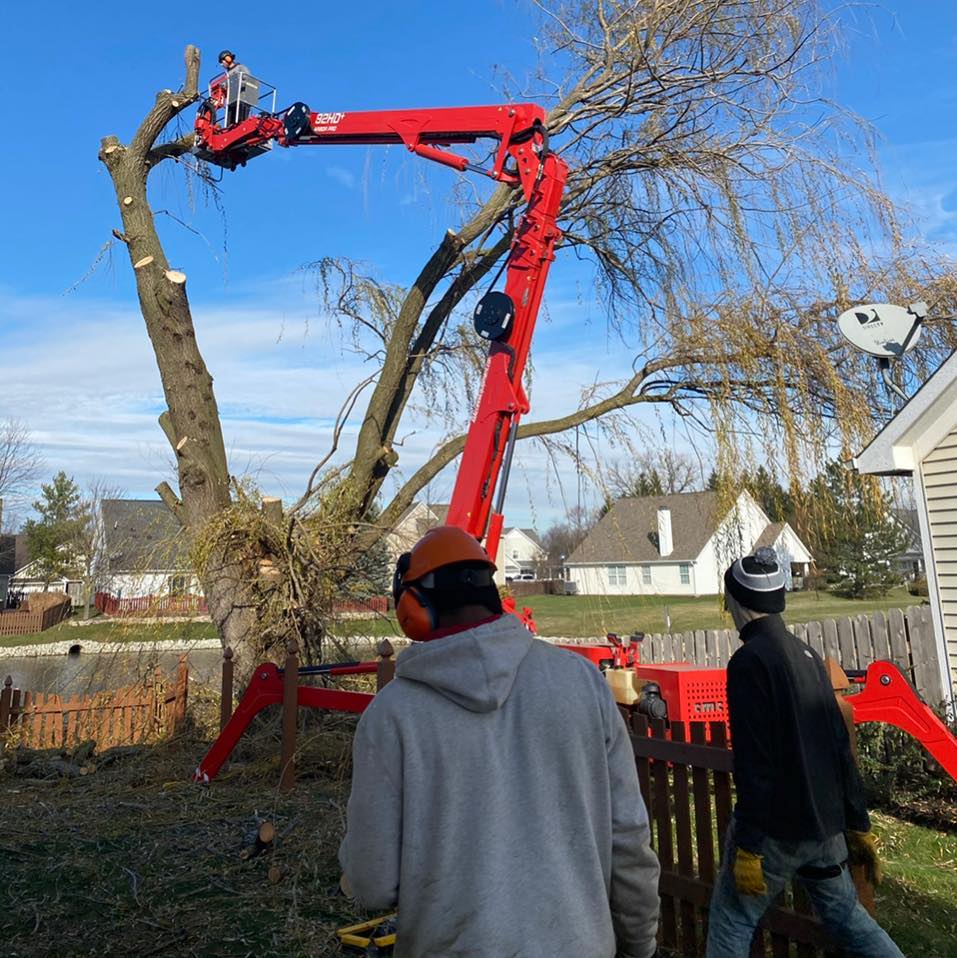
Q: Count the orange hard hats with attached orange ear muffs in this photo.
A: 1